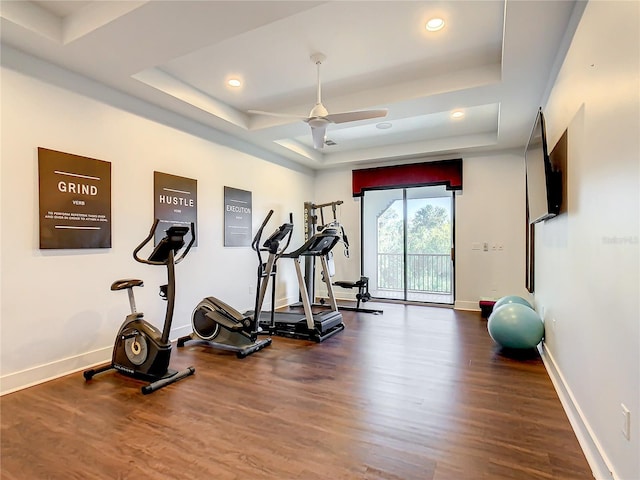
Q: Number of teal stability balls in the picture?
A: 2